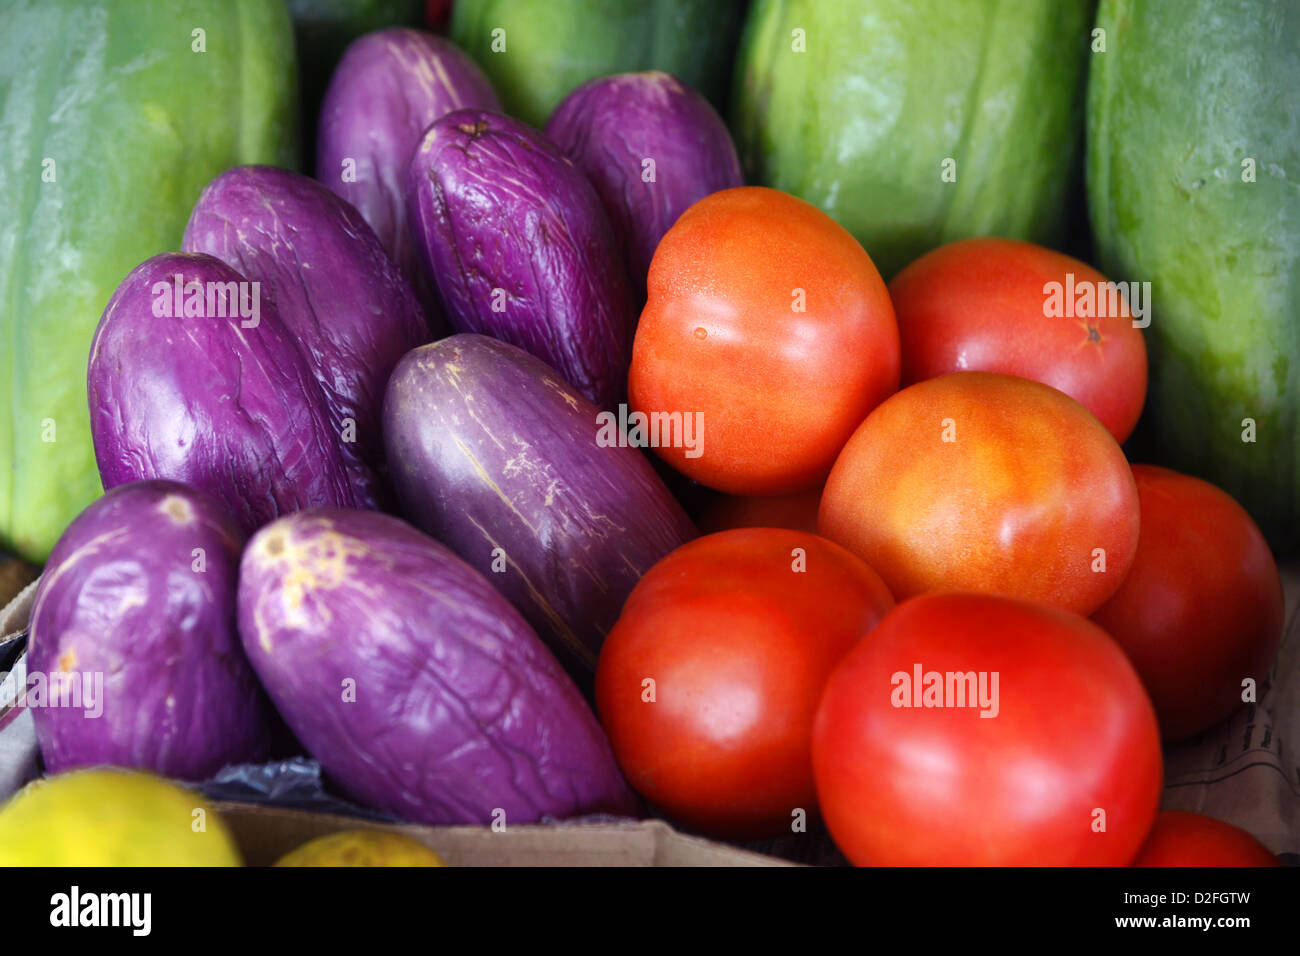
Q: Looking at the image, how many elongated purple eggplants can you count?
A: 8